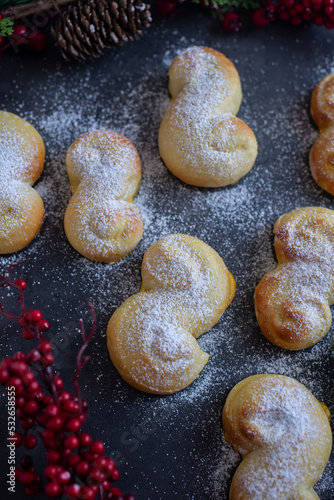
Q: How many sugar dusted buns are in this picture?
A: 7